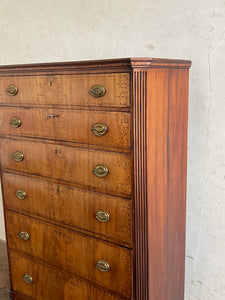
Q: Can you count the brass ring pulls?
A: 11